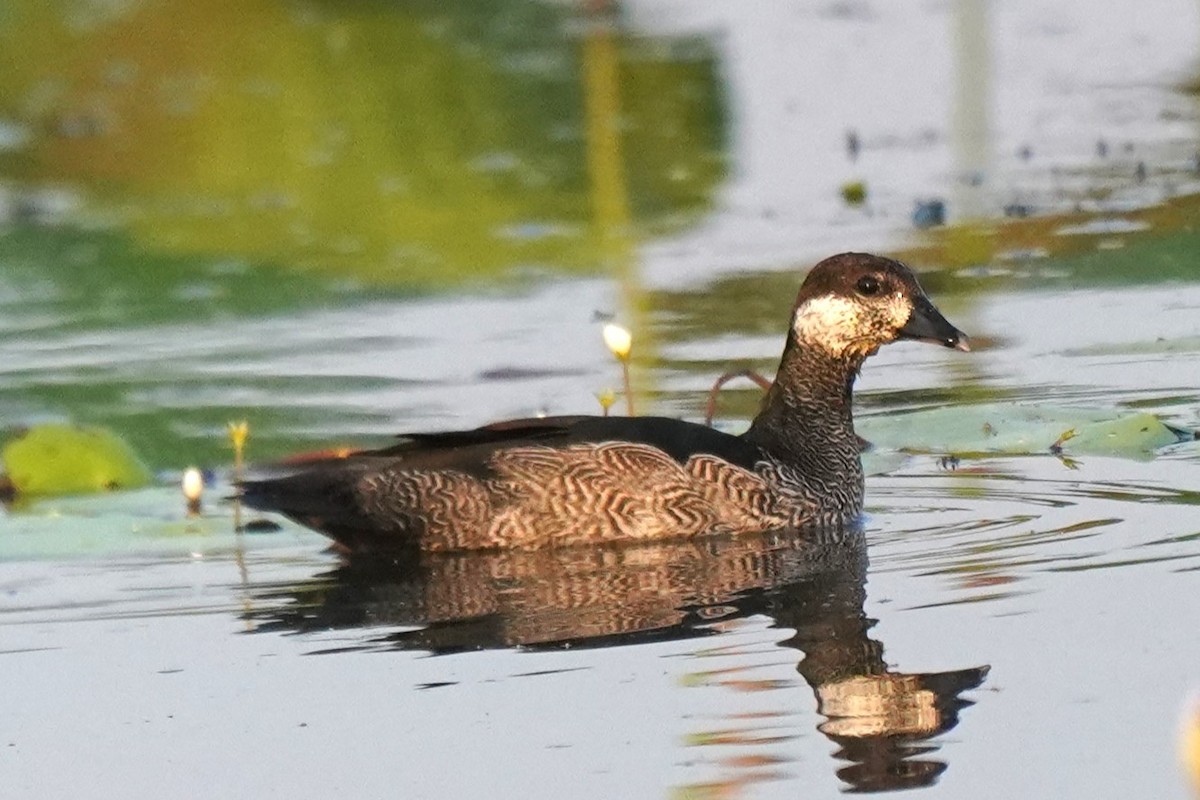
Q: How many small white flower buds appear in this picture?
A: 2